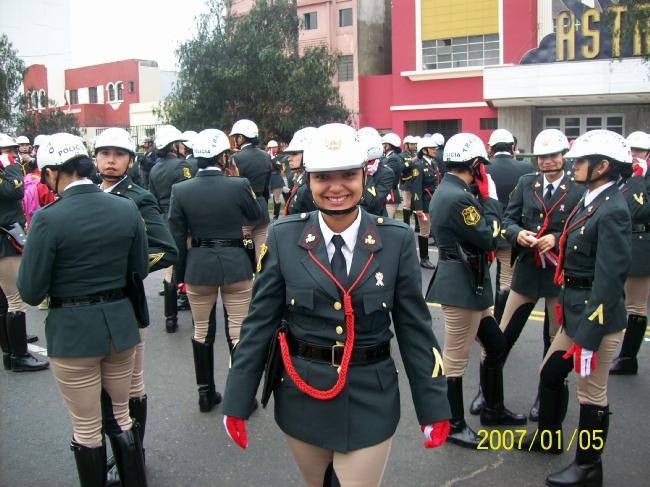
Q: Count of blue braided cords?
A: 0